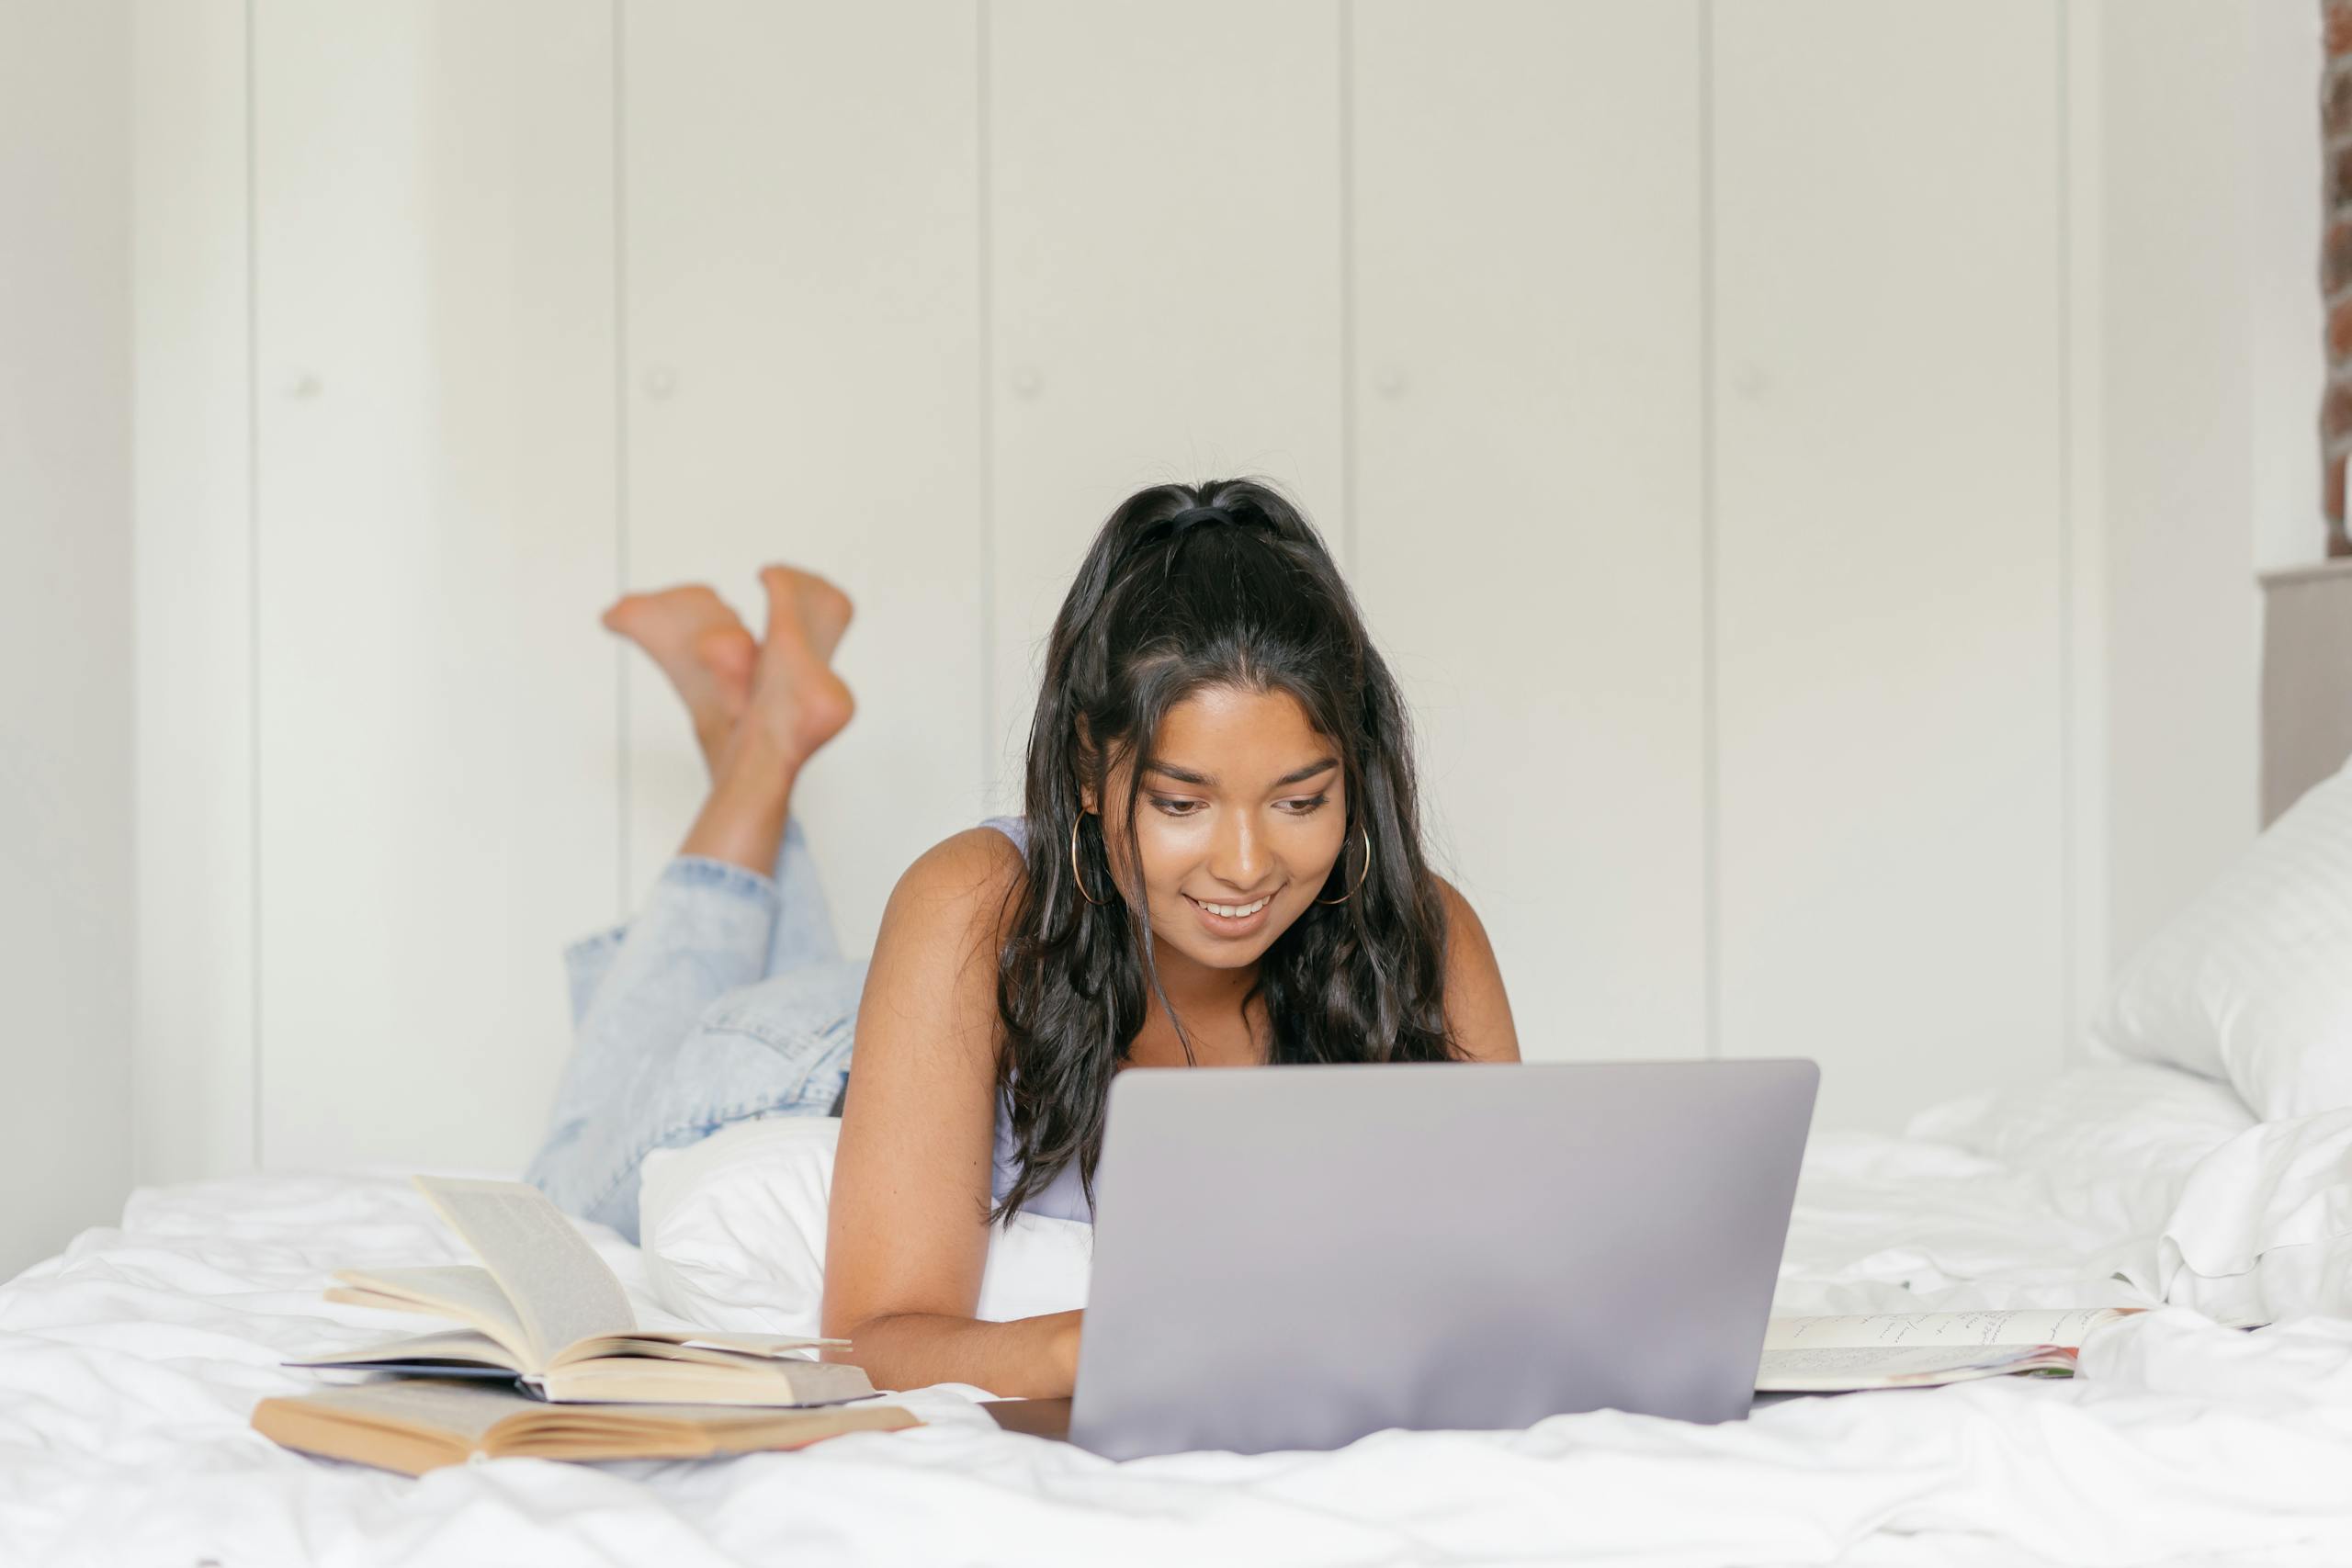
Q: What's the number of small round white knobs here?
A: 5